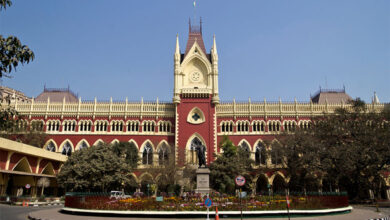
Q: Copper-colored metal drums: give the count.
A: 0